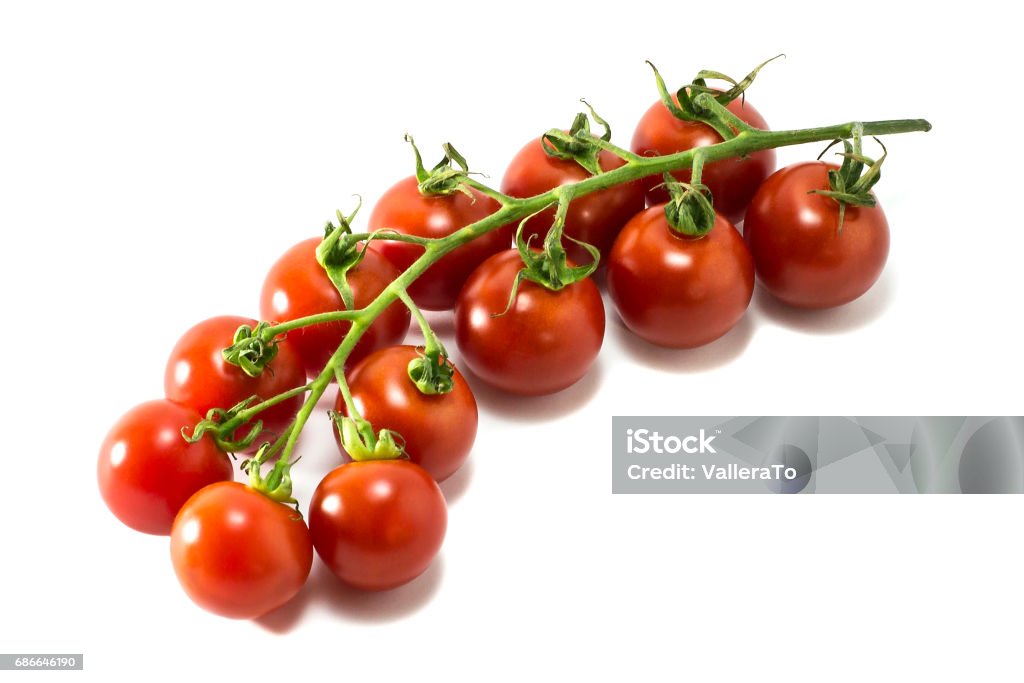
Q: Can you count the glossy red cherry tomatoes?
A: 12